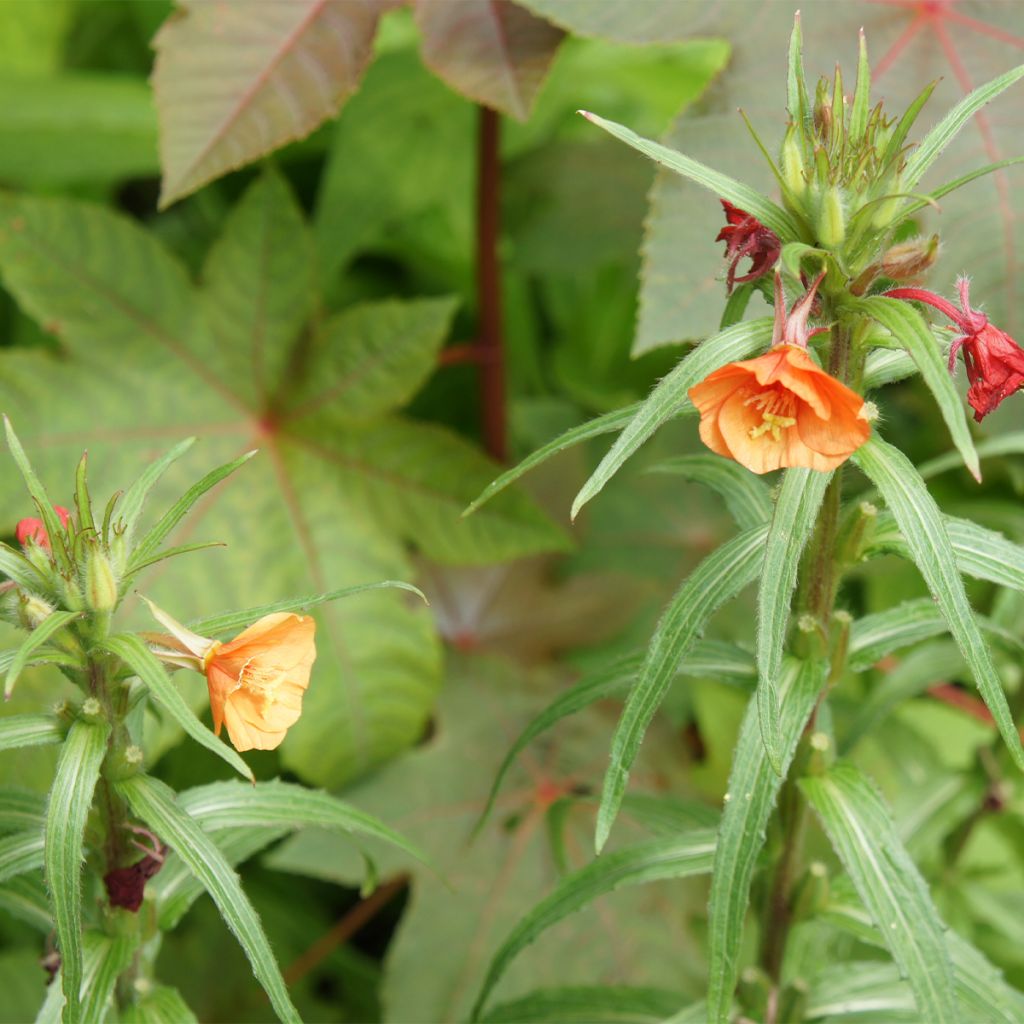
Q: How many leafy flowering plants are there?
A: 2